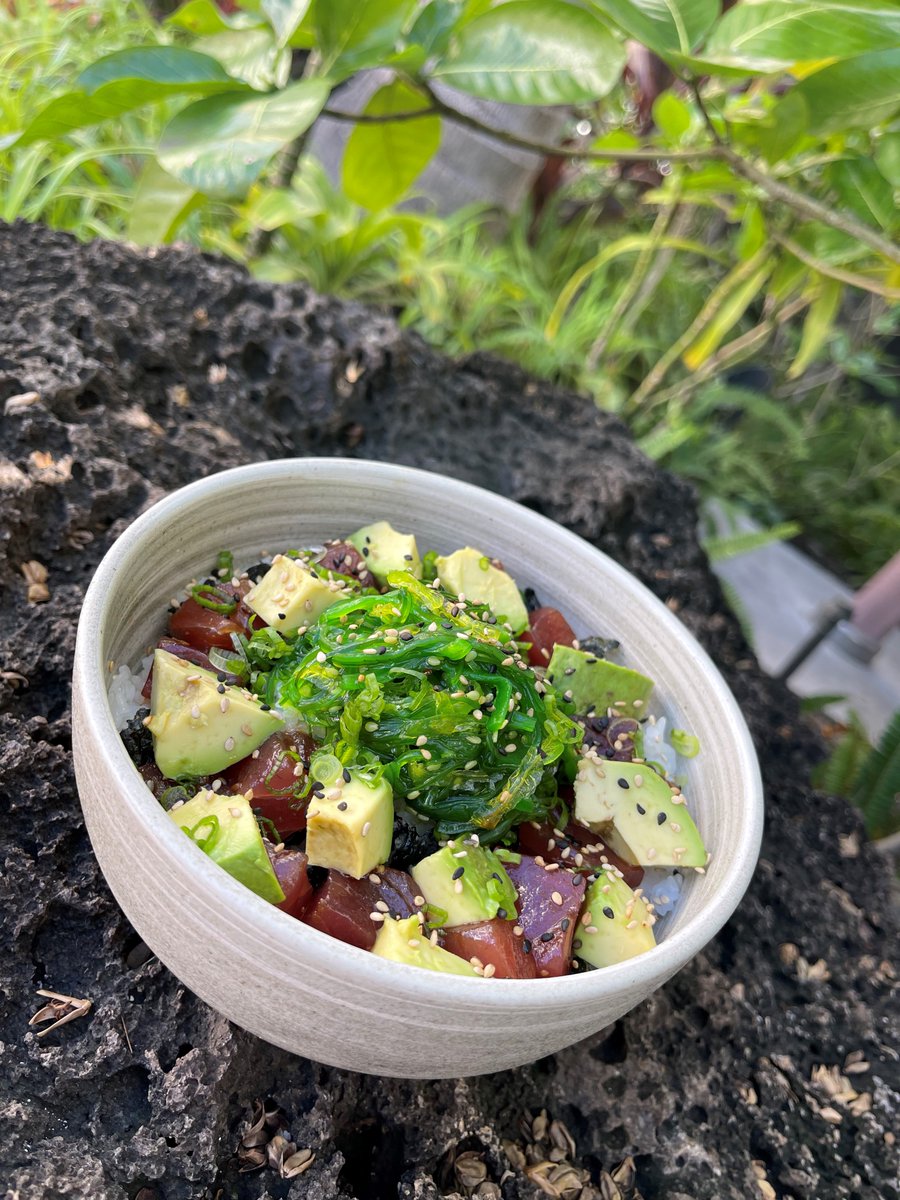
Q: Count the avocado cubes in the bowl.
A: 11